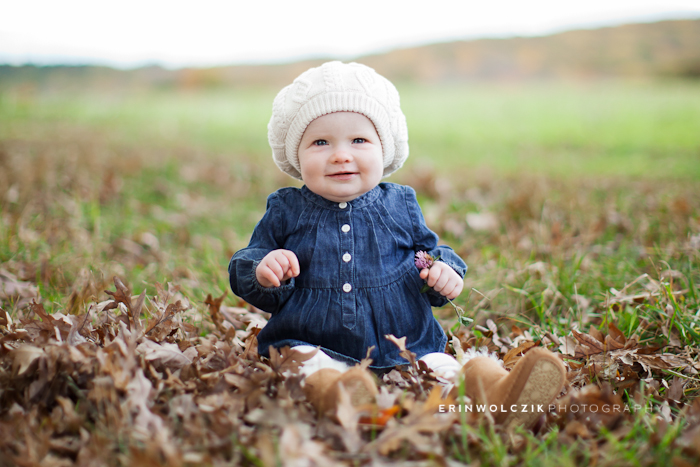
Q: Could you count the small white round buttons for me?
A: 4